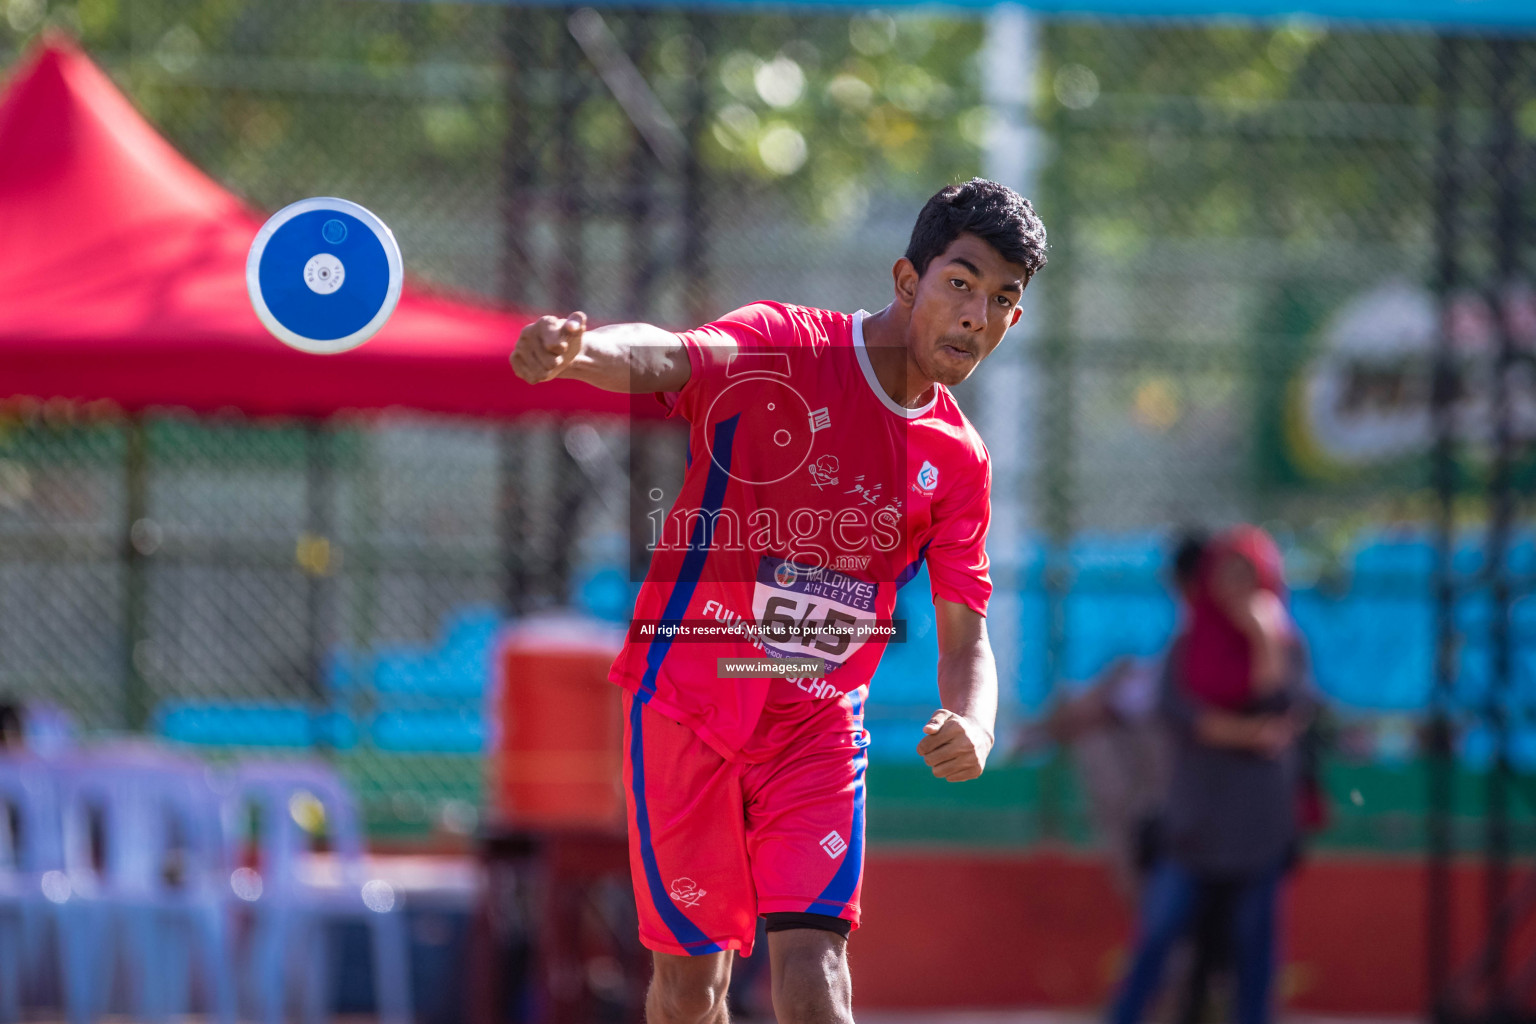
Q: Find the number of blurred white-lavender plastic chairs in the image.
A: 3